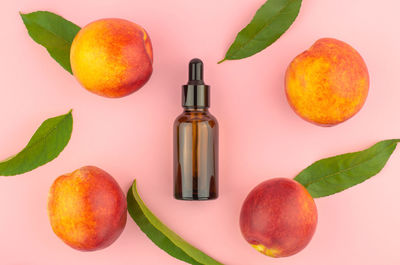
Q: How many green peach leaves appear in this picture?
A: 5